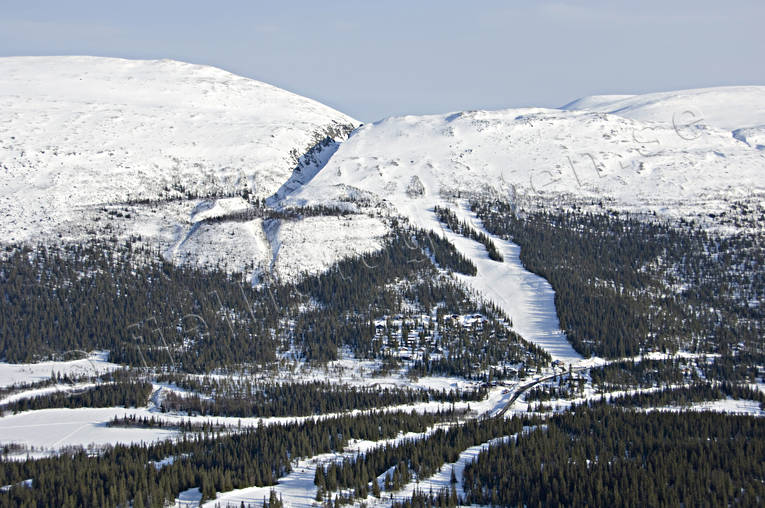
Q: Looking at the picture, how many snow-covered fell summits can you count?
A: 3